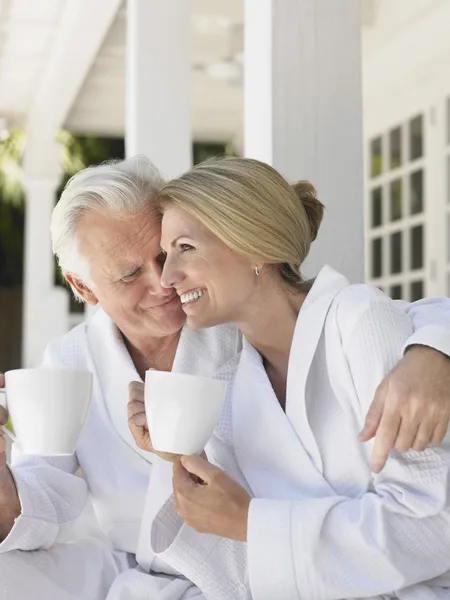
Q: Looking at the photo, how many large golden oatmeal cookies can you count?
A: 0